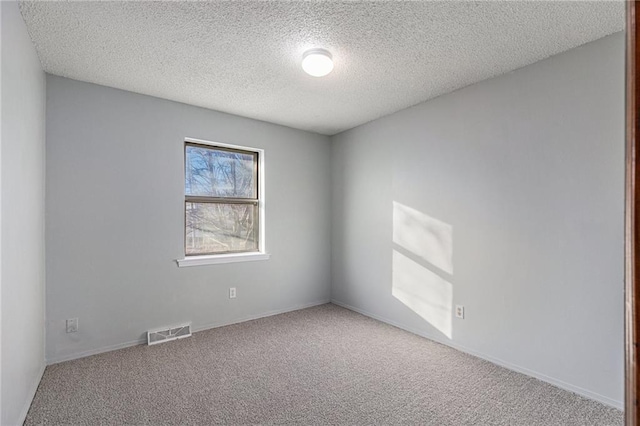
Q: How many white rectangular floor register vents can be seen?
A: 1